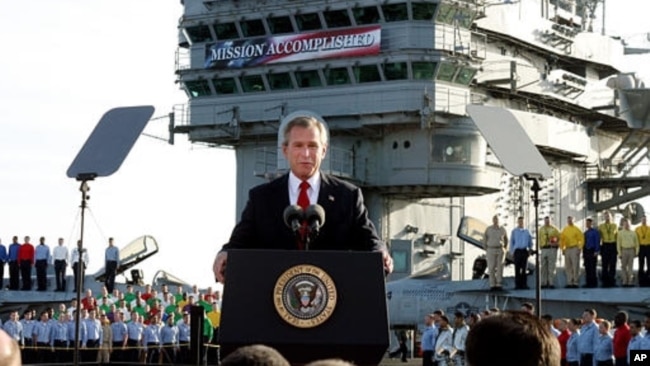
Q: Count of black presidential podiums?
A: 1